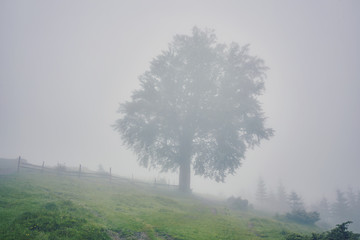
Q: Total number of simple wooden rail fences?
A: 1